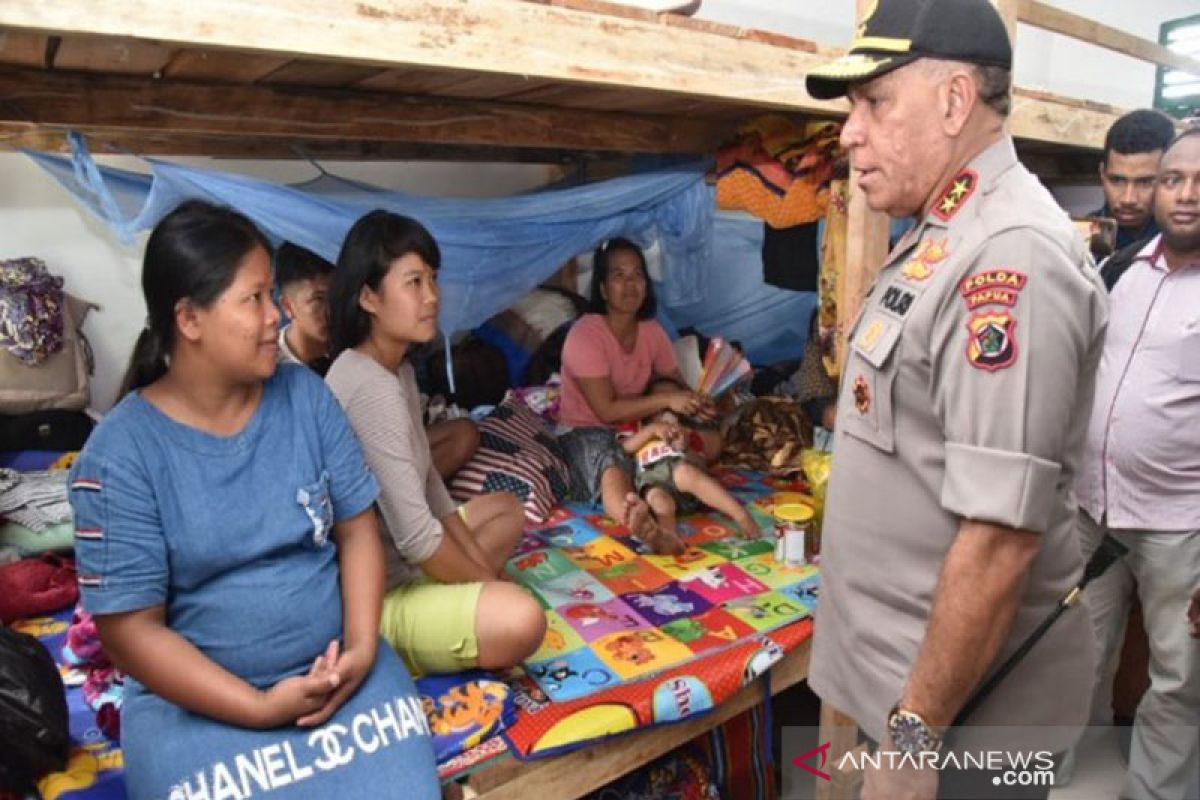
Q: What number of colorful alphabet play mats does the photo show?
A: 1